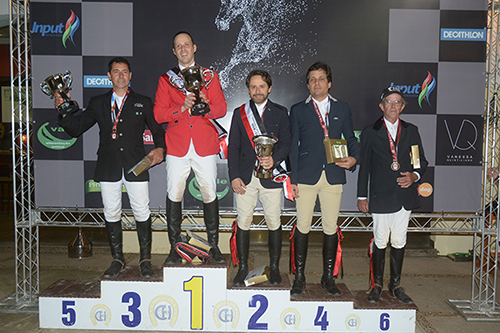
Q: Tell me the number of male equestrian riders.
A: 5